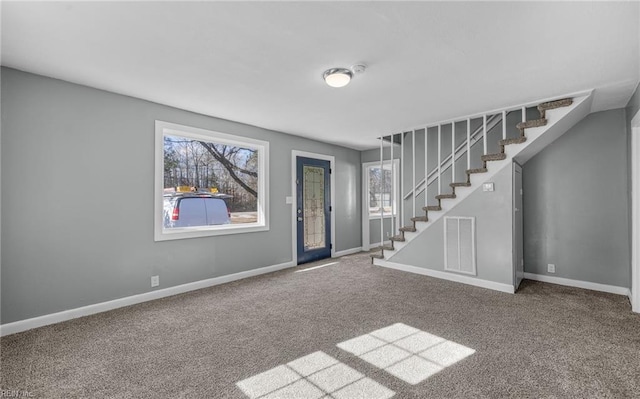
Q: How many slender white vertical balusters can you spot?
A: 11